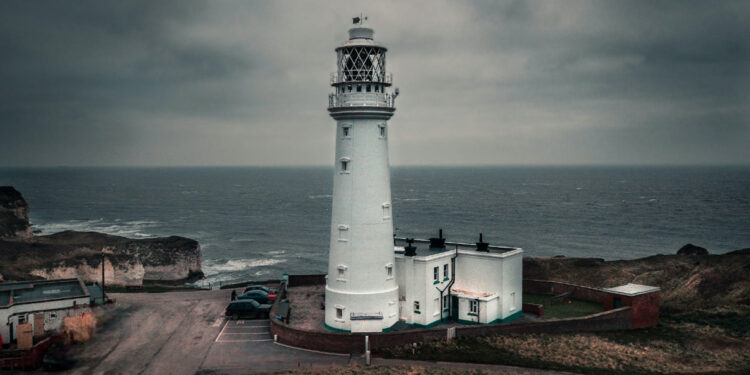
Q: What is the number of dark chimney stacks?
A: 3